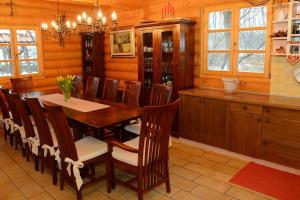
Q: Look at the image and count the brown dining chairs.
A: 12